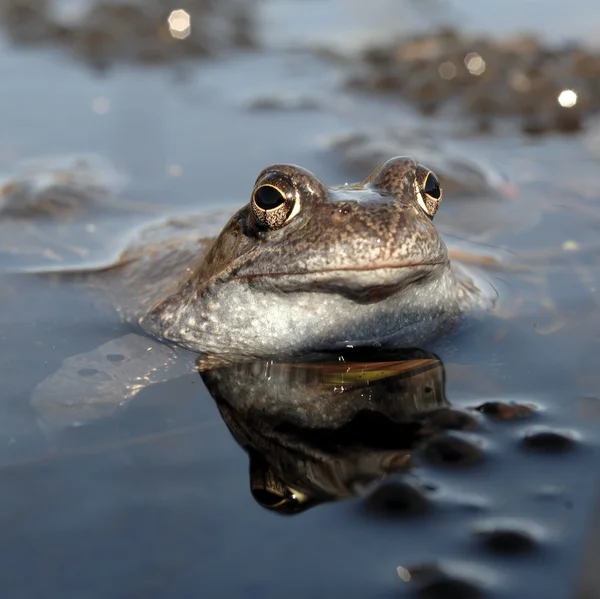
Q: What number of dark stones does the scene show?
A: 7